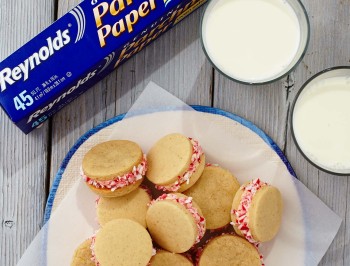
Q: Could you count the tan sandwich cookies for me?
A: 10